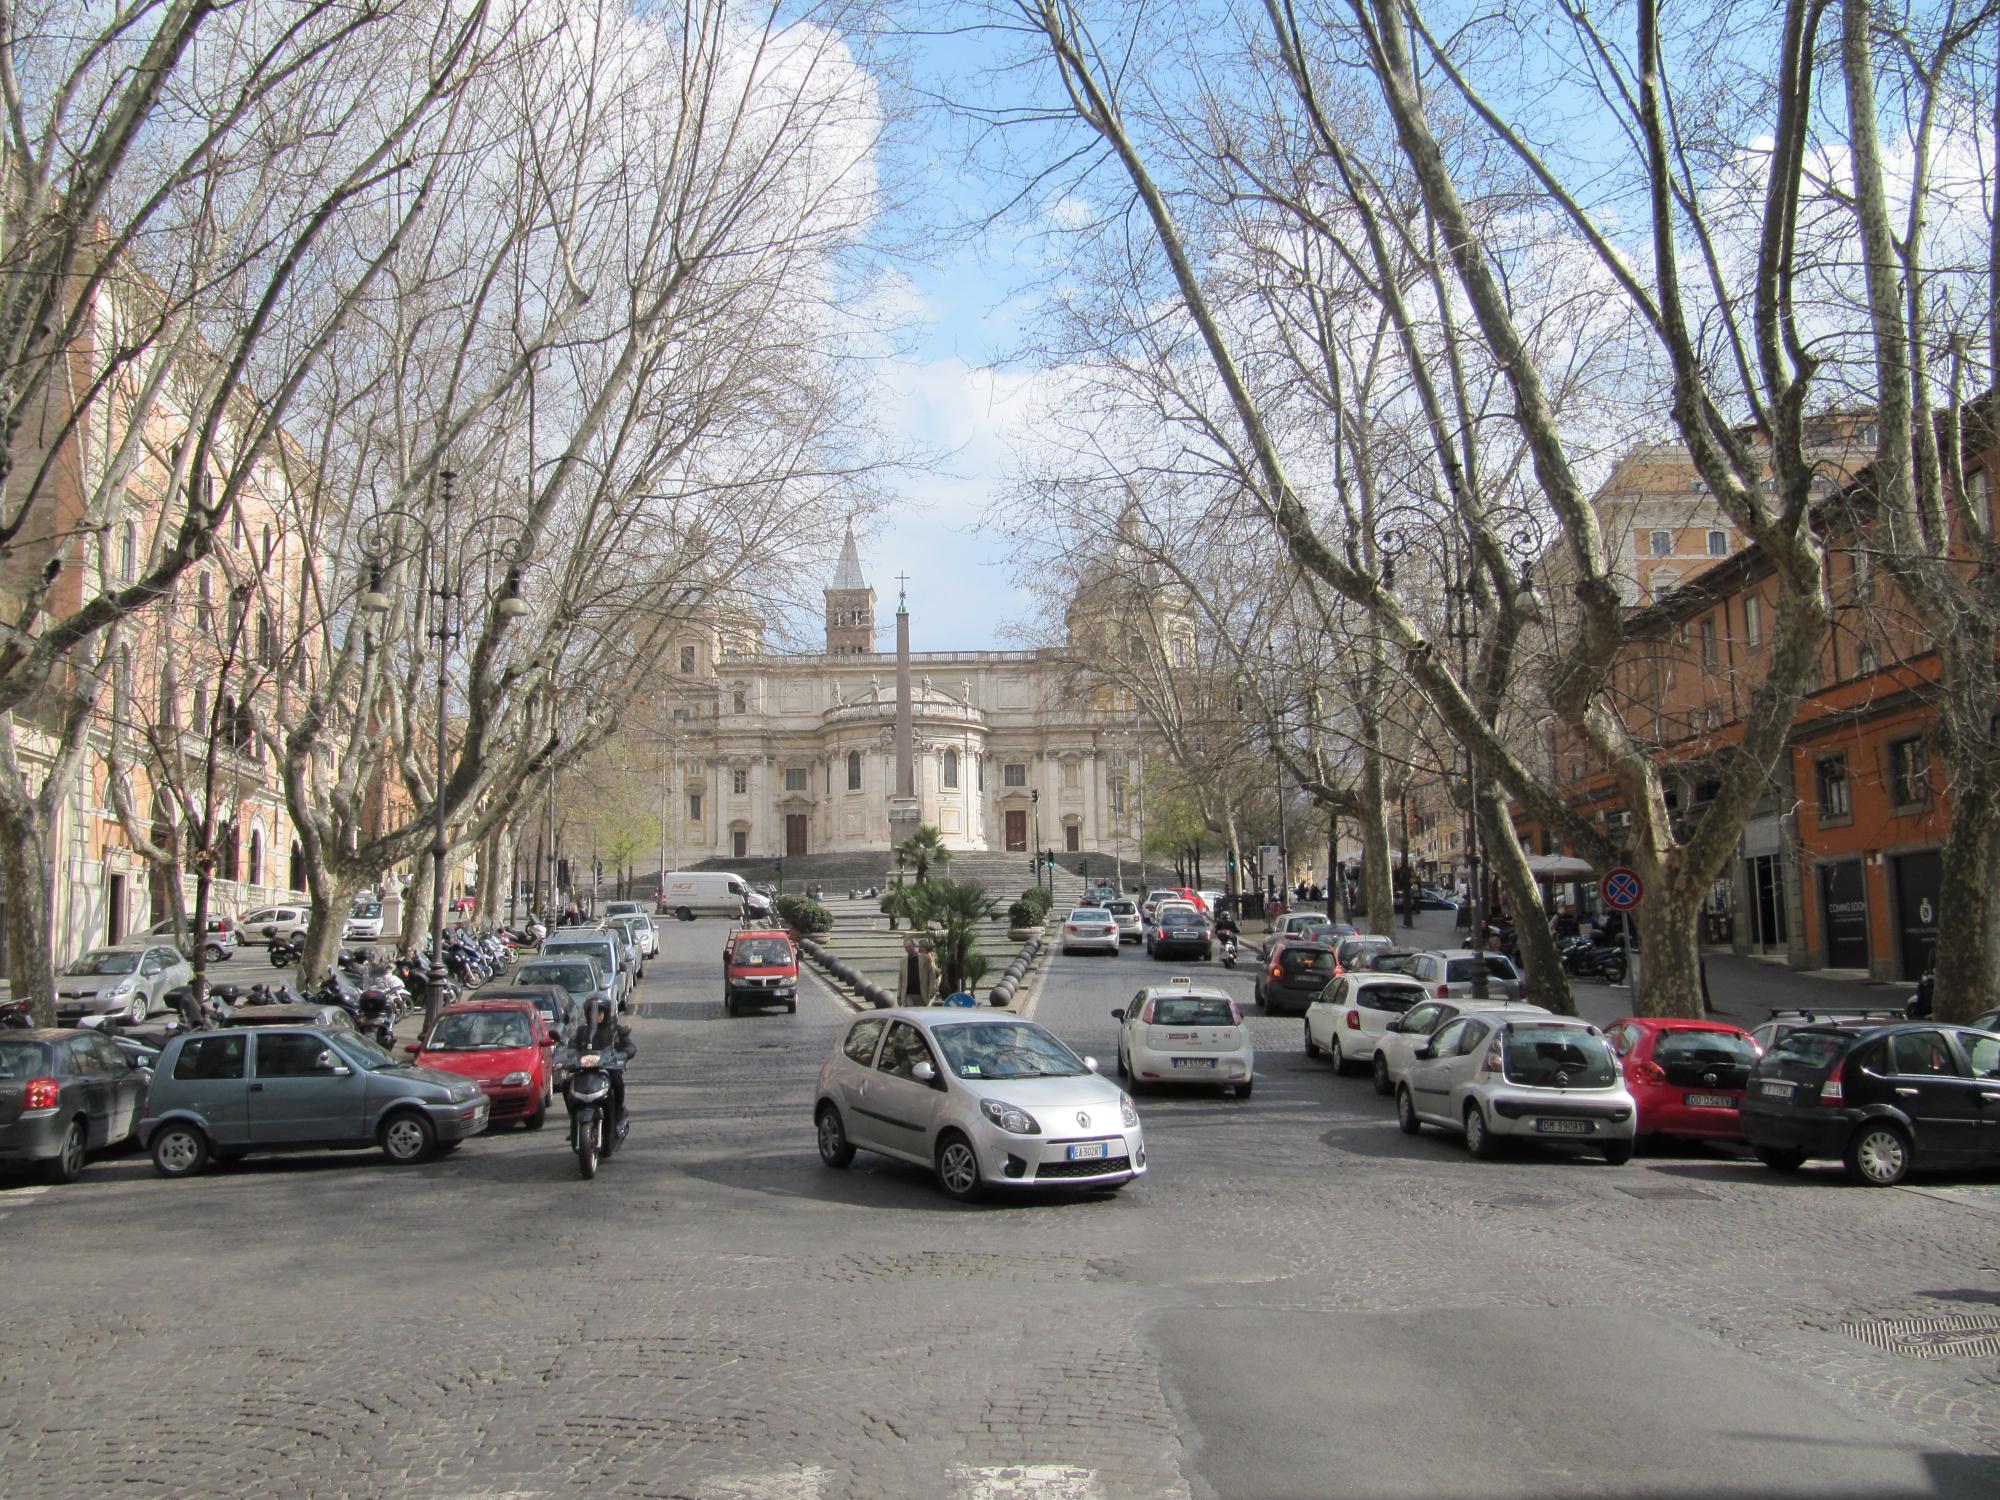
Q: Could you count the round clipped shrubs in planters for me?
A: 4